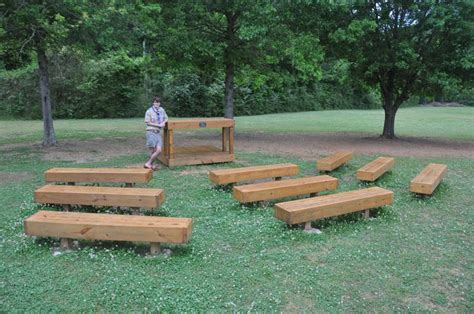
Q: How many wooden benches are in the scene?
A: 9